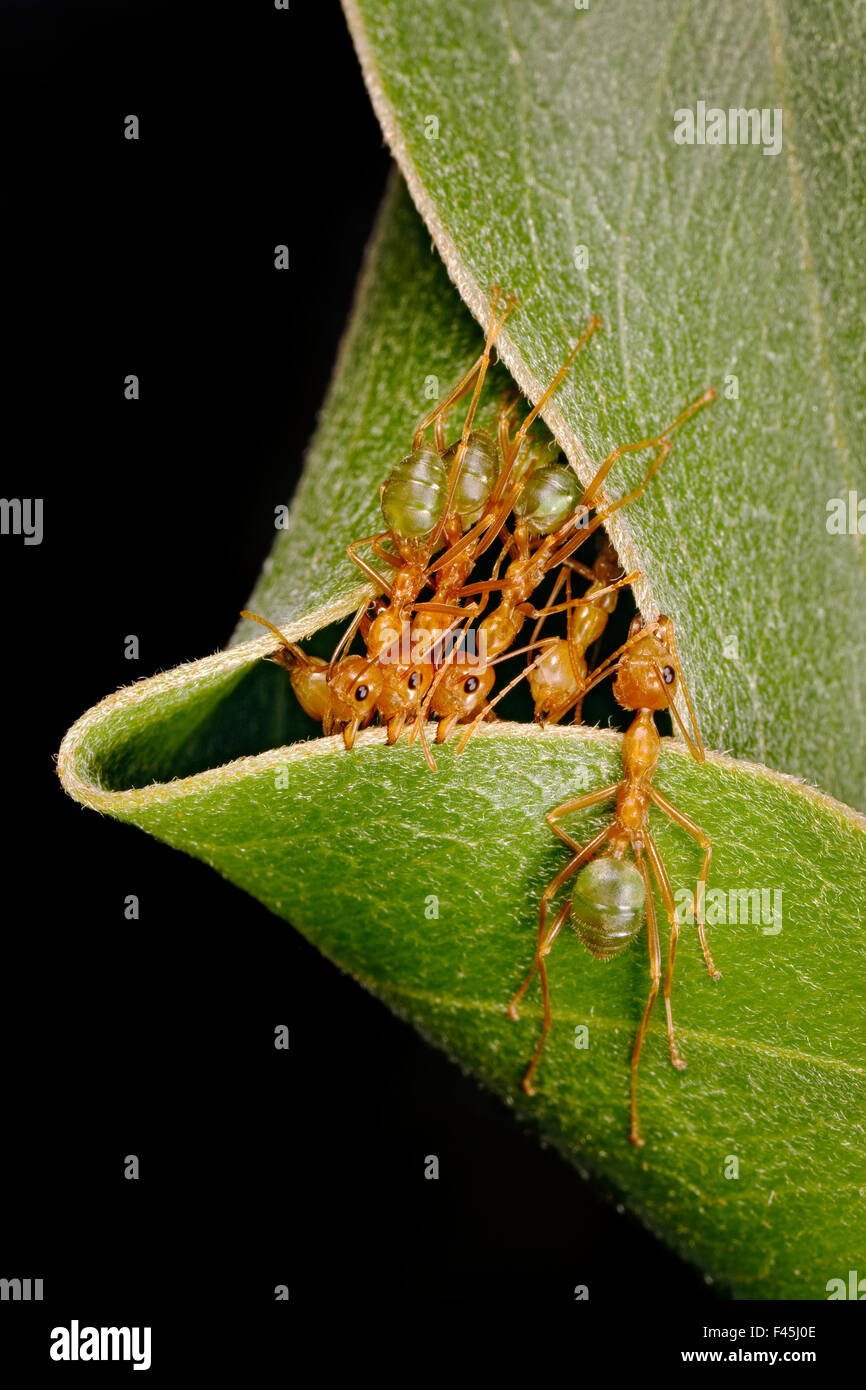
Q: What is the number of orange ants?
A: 6